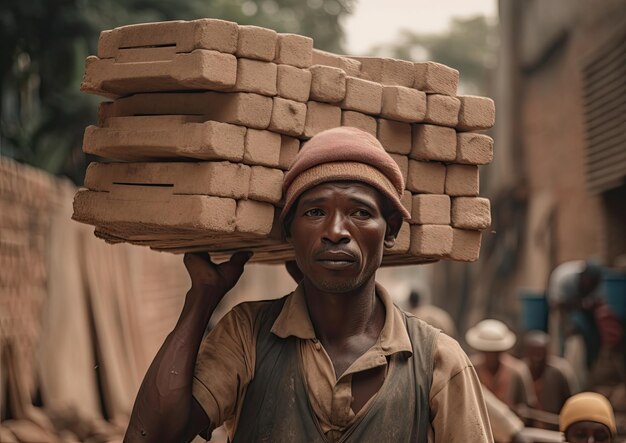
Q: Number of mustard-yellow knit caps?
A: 1